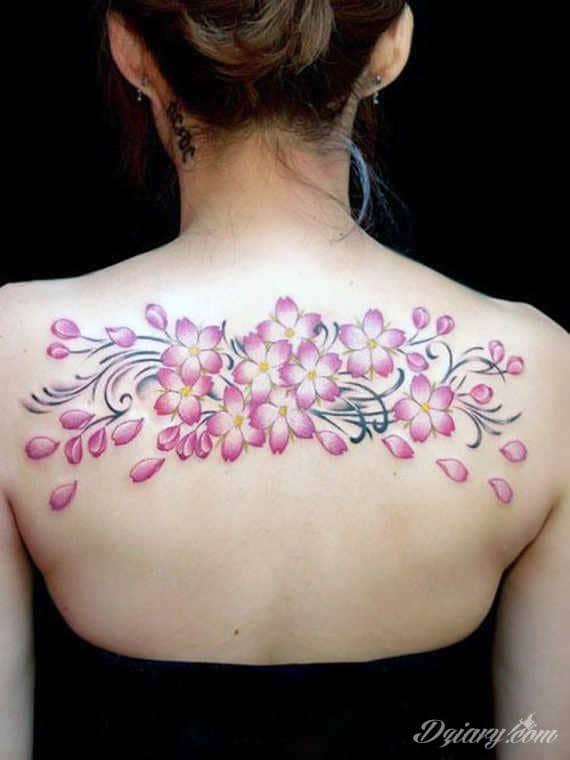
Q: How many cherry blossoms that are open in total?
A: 9